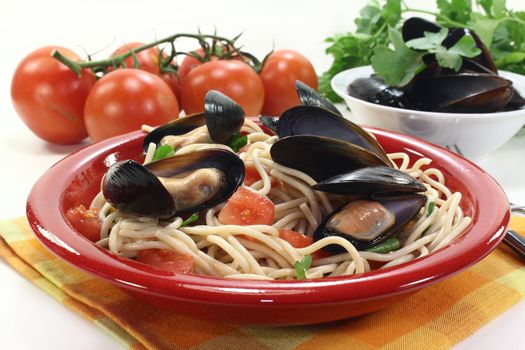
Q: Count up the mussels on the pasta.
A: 5